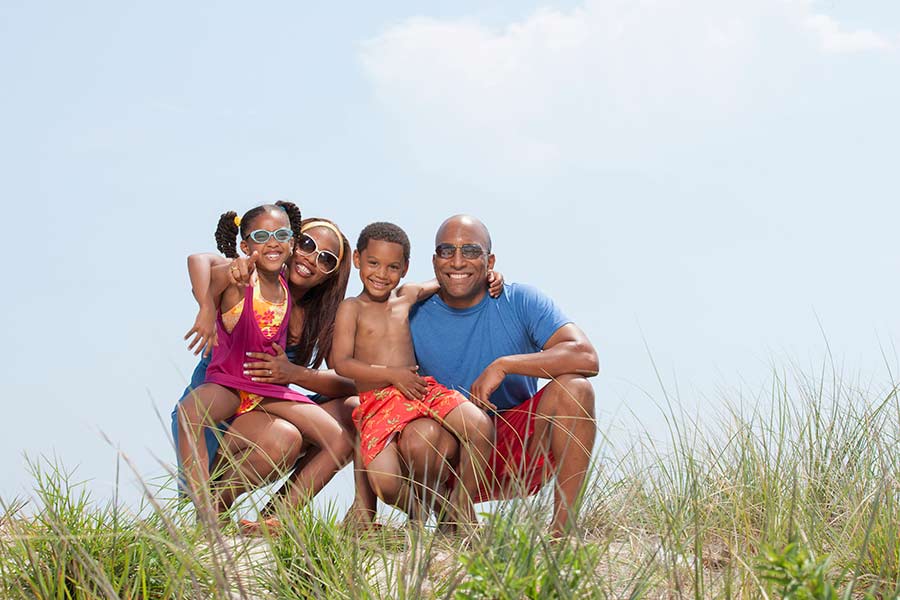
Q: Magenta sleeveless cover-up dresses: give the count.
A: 1